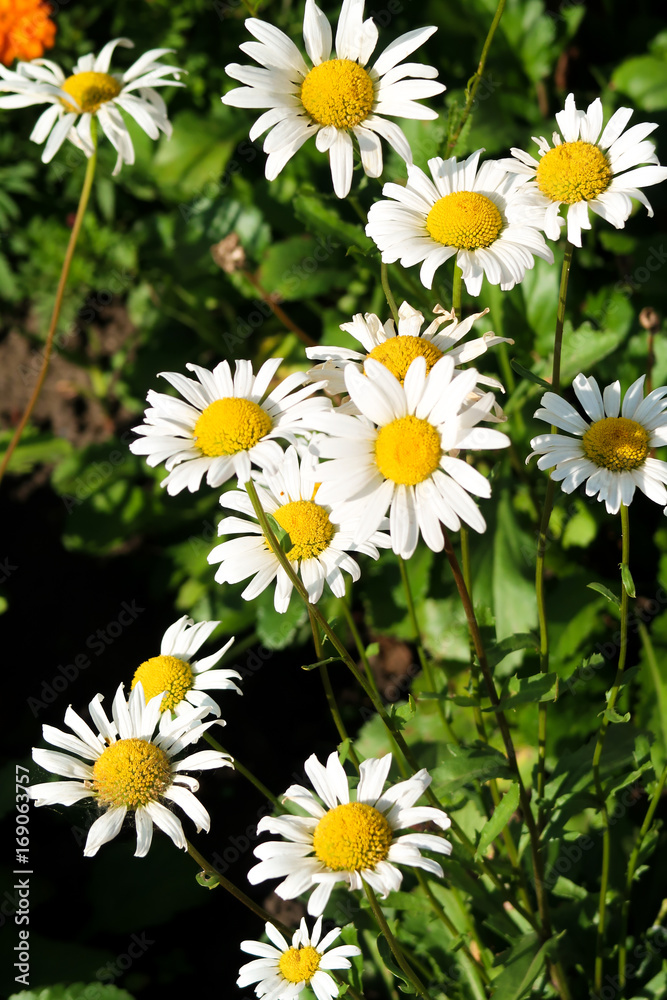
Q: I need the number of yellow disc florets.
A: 13